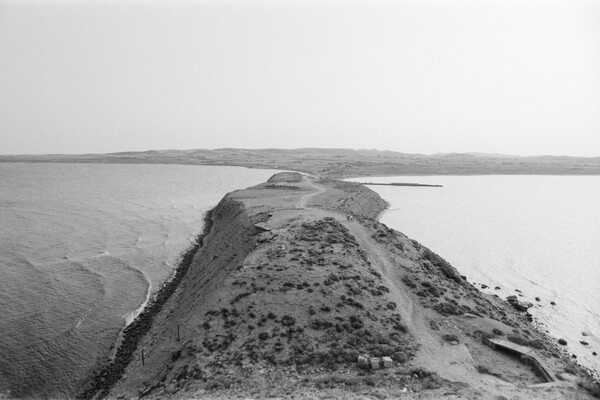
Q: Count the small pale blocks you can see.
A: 3